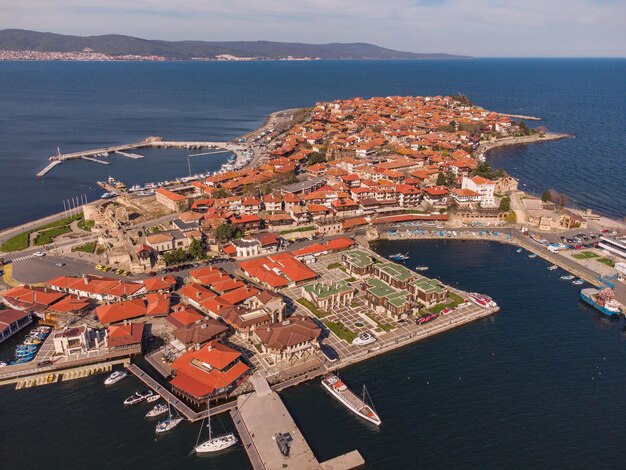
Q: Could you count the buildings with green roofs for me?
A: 5